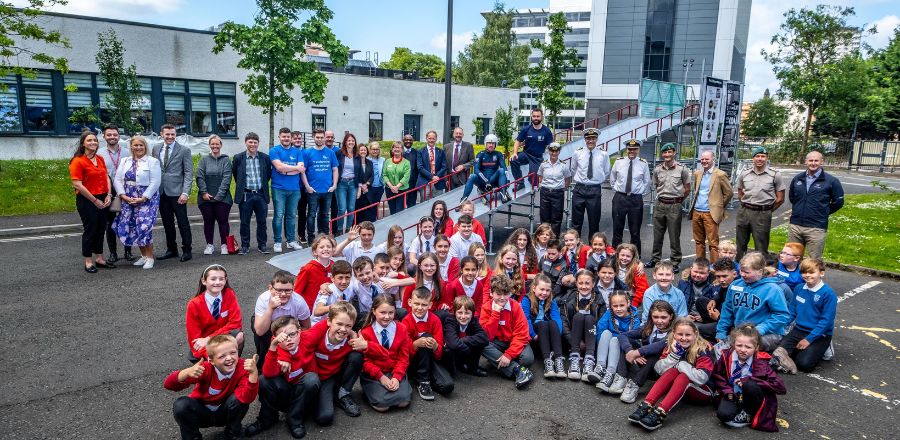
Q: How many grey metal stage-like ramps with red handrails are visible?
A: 1